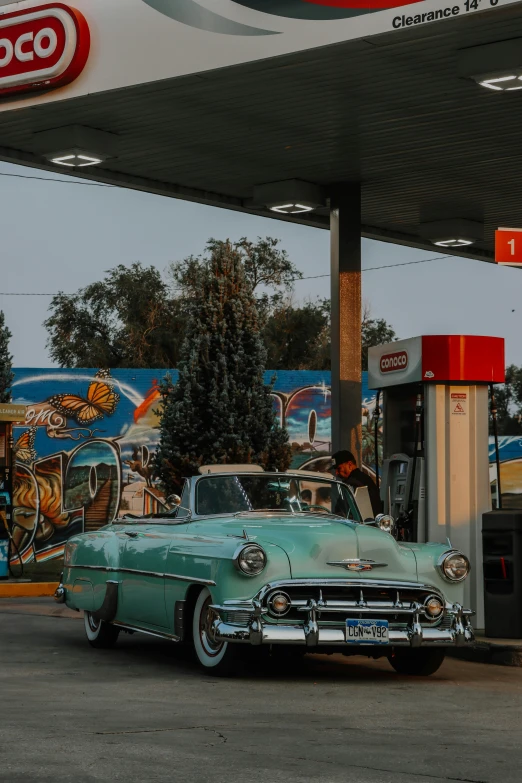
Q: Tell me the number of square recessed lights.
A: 4